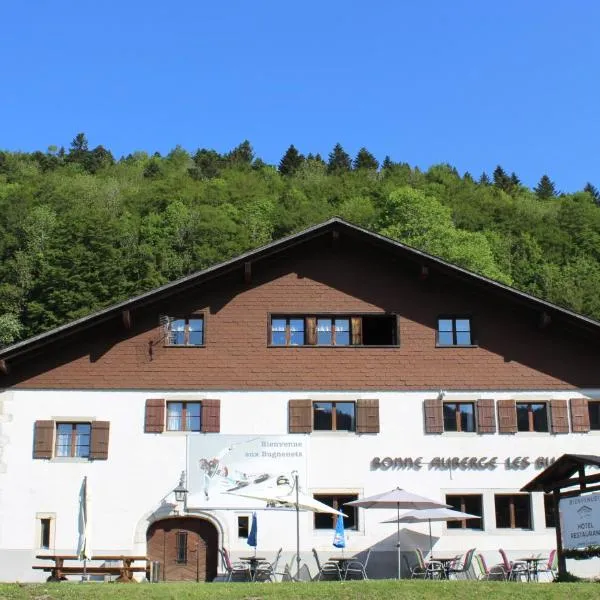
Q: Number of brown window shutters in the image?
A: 11